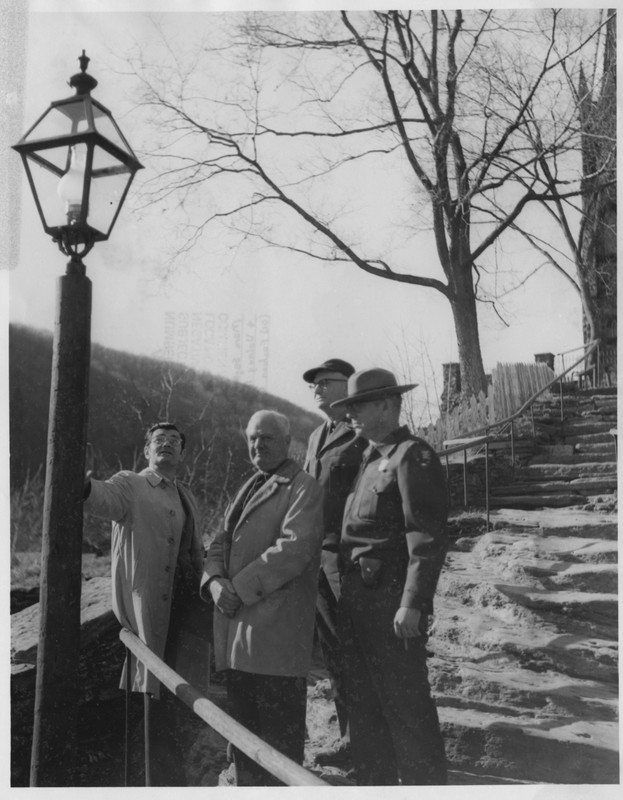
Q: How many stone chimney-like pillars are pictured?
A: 2